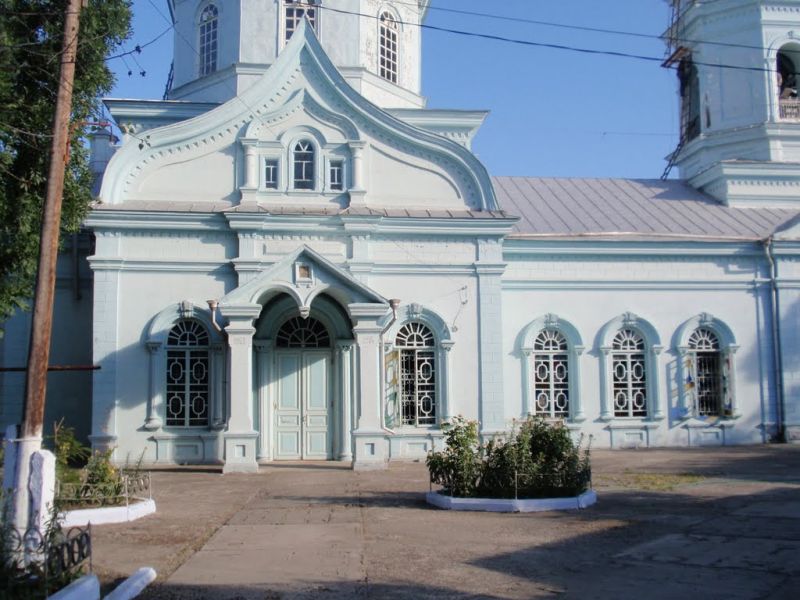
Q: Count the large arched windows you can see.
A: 5